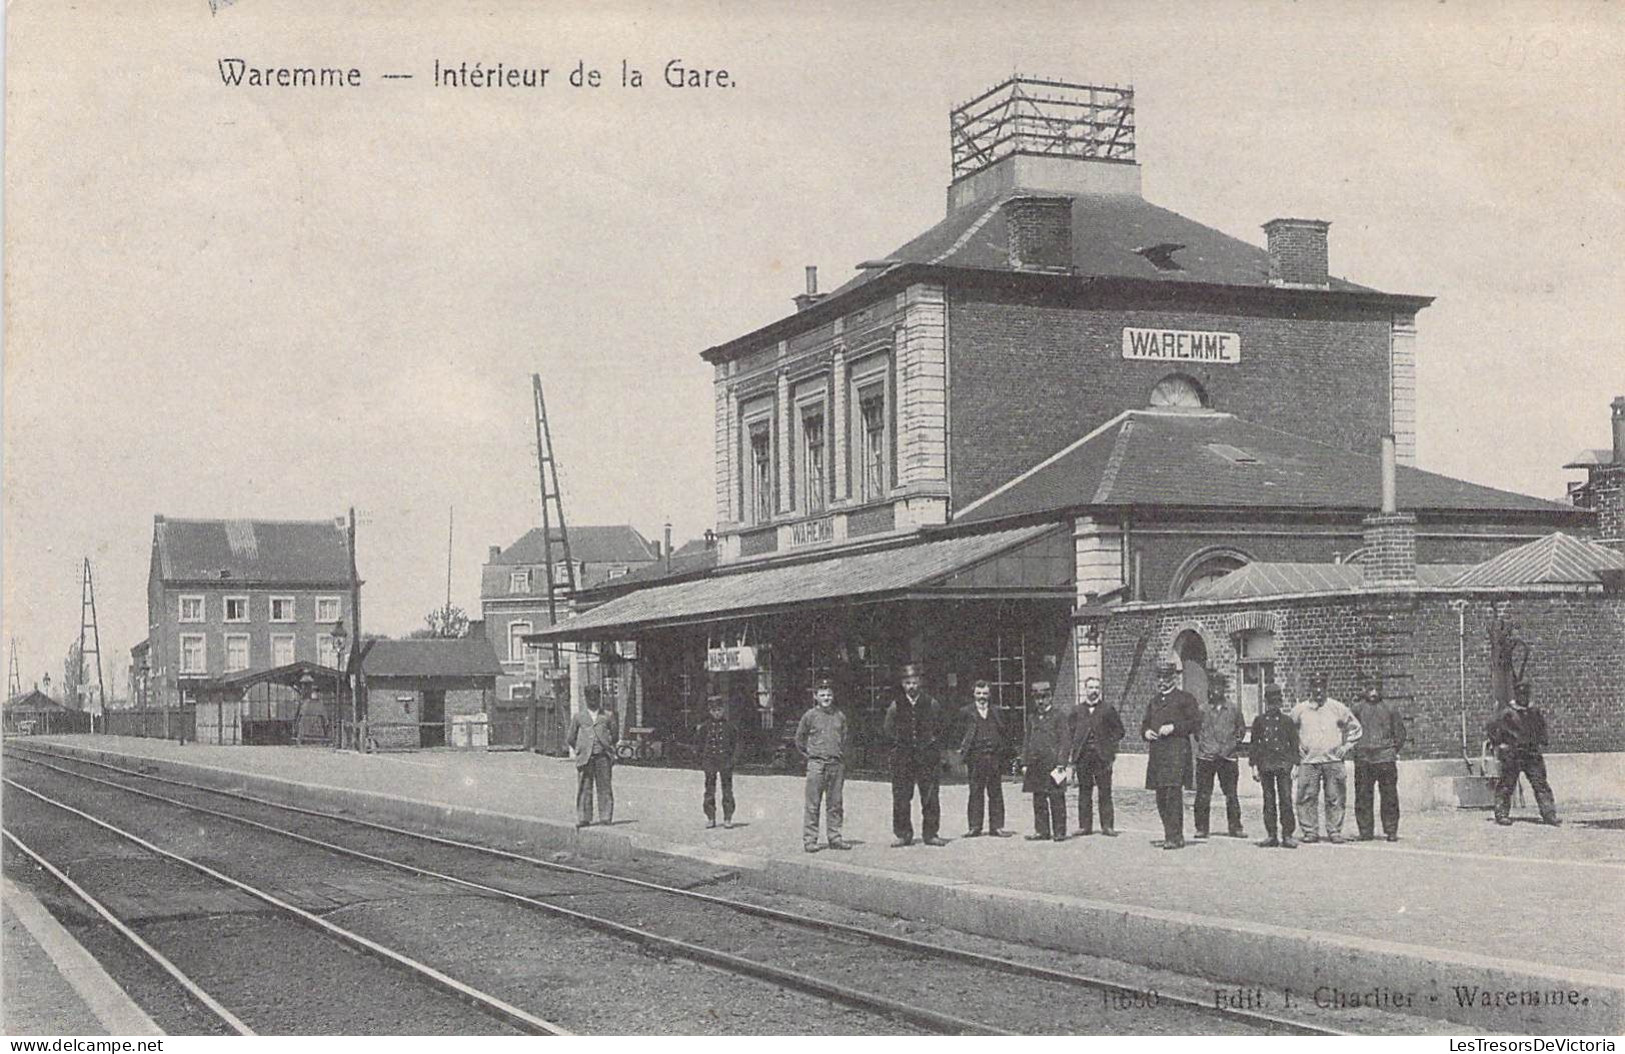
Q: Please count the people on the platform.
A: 13